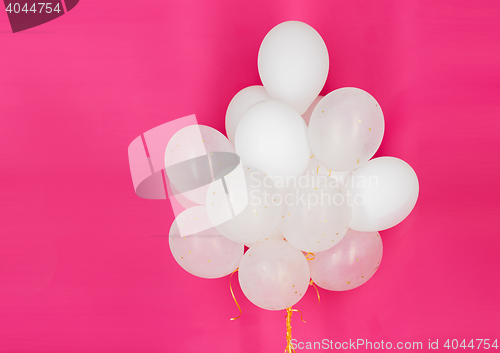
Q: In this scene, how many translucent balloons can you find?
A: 7